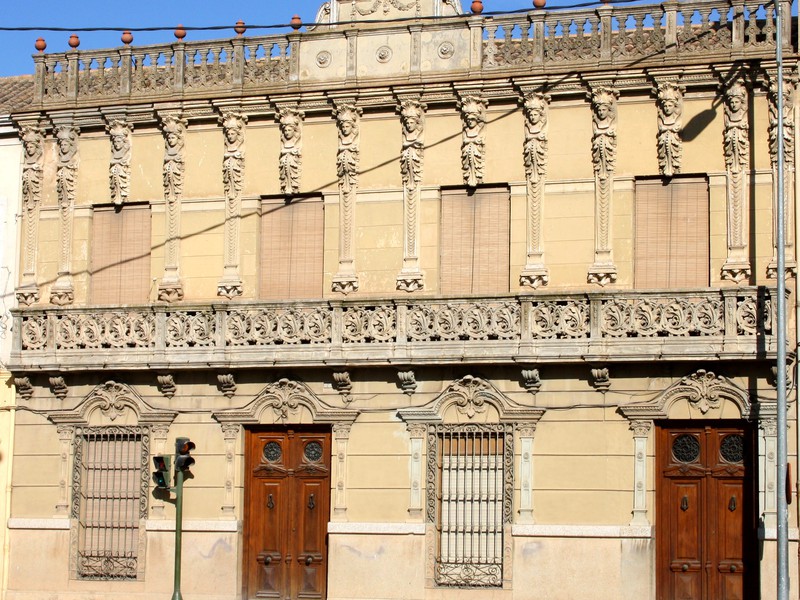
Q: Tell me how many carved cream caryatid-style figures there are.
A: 14